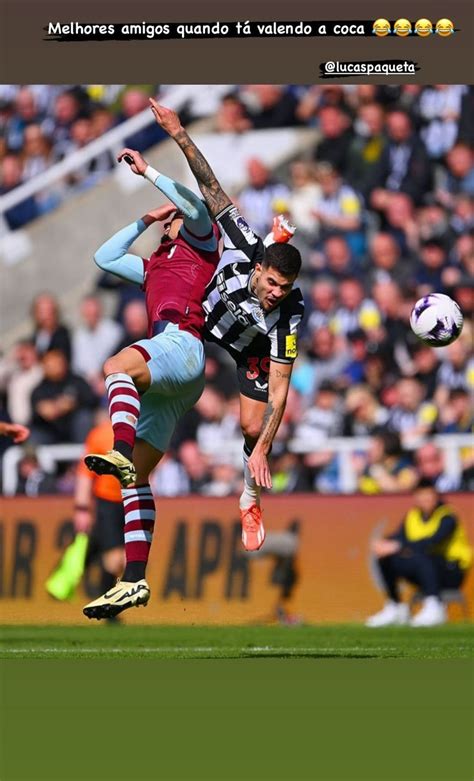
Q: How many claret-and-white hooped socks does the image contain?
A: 2